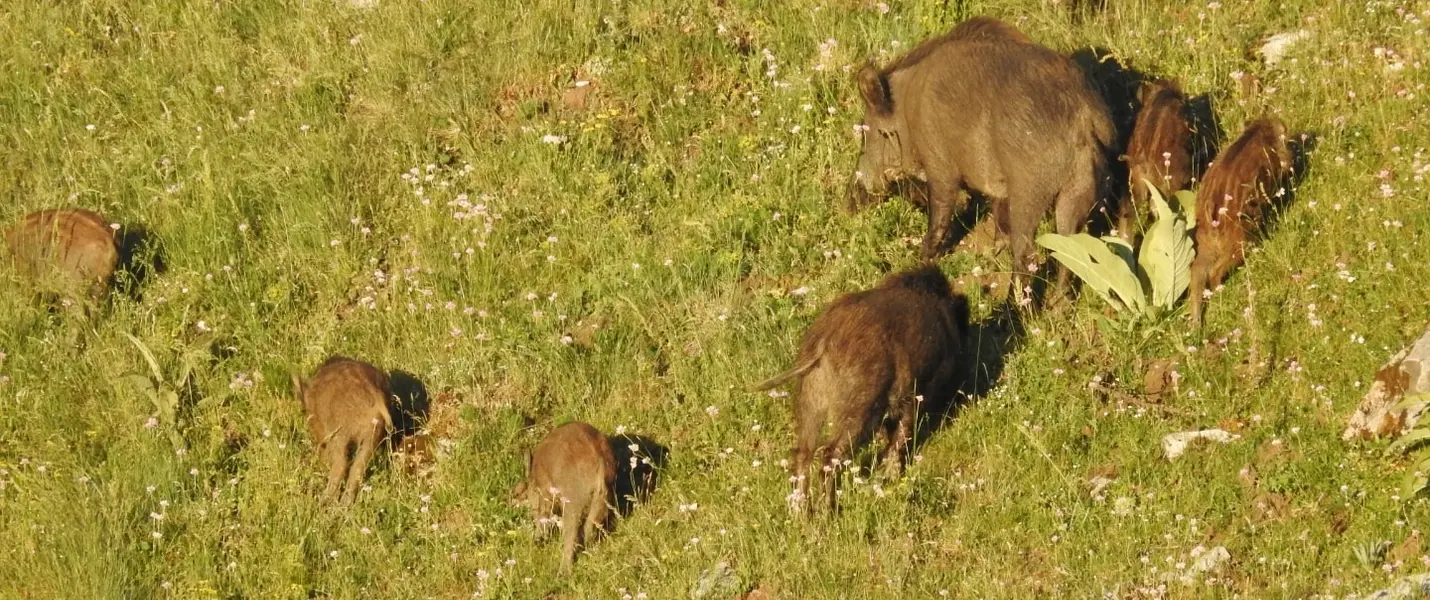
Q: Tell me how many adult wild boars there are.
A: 2